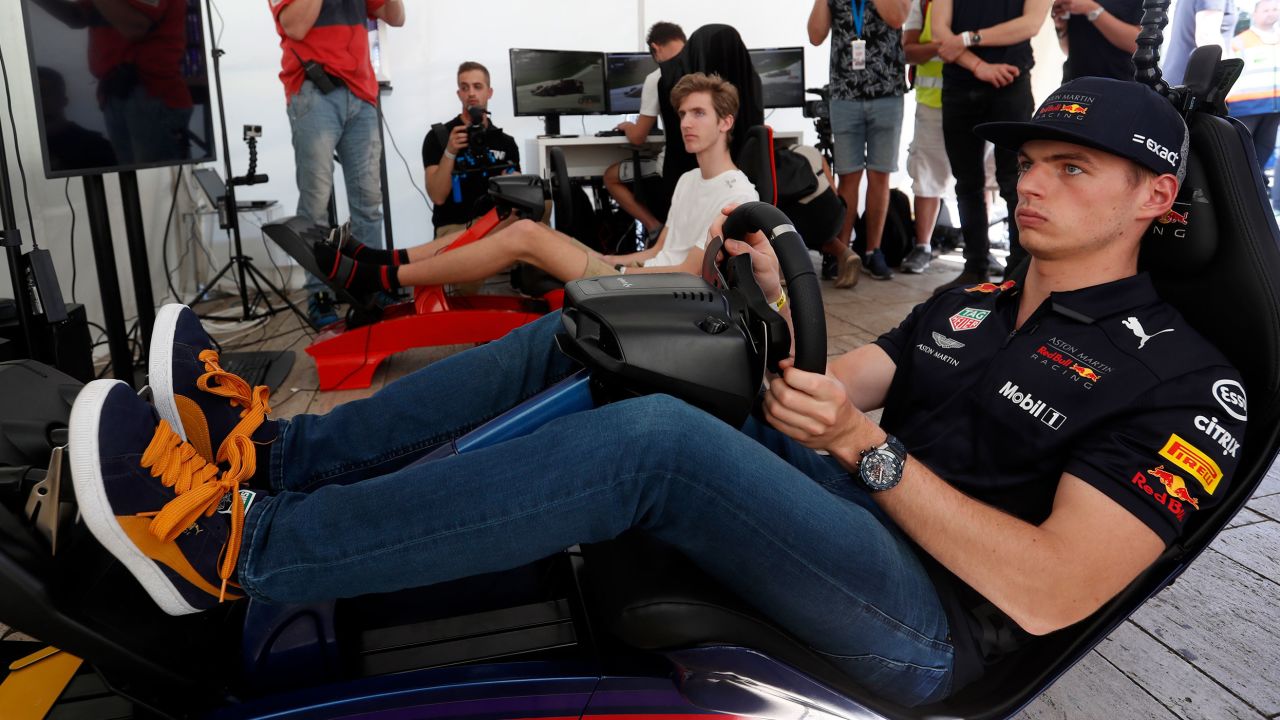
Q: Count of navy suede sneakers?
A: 2